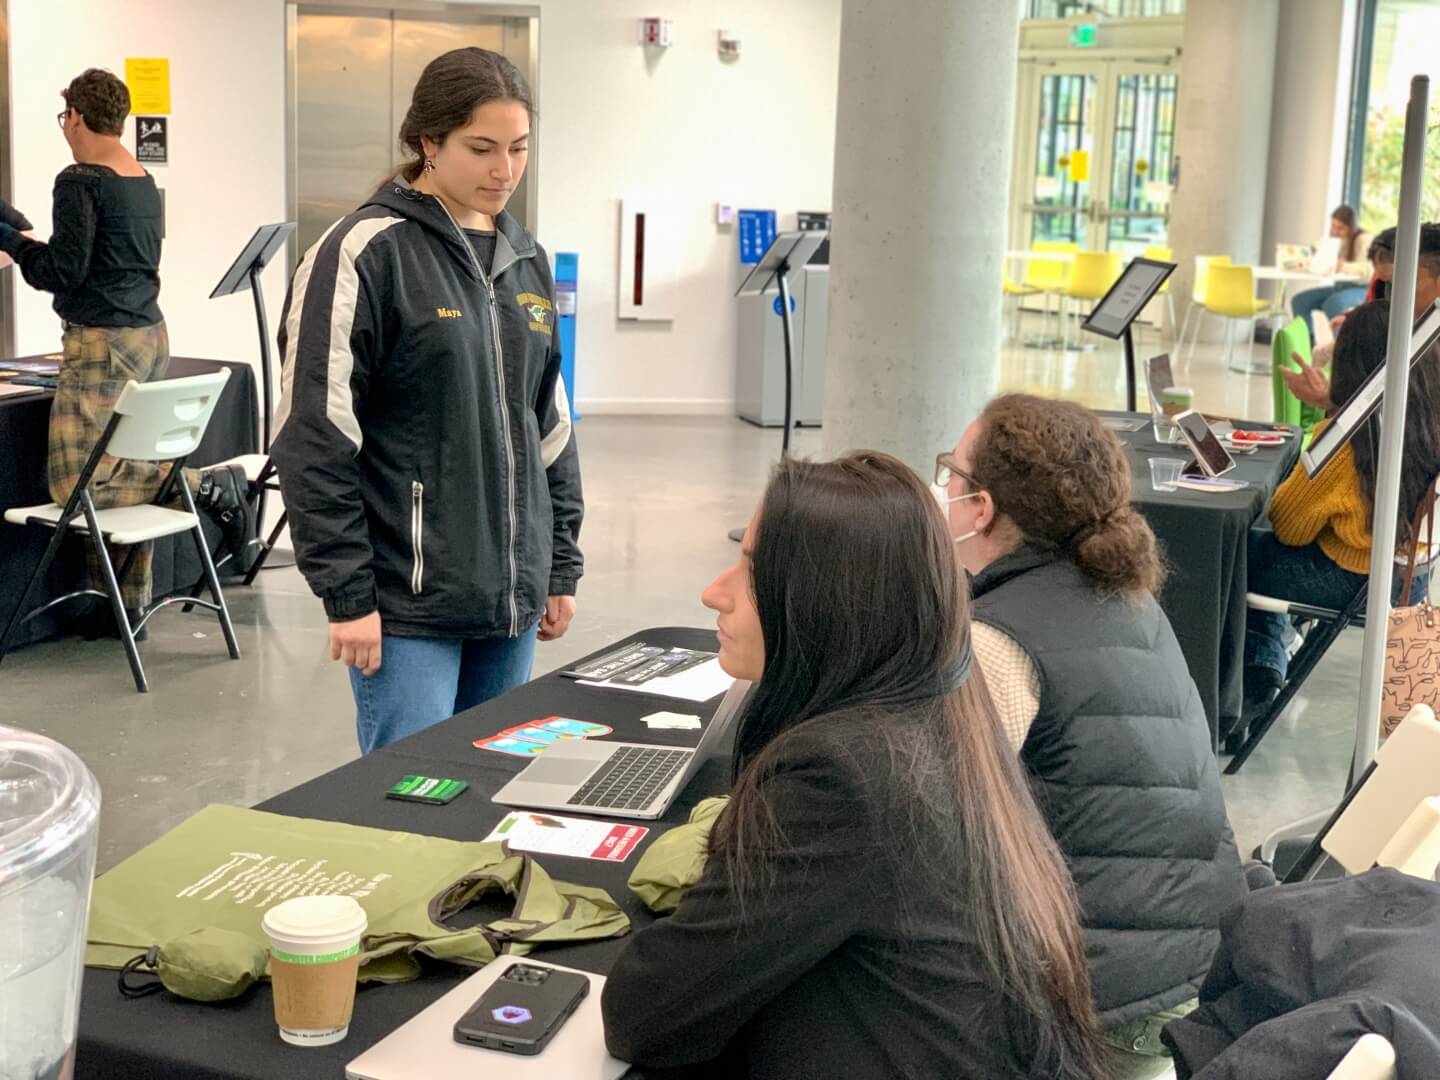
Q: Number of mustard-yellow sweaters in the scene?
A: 1